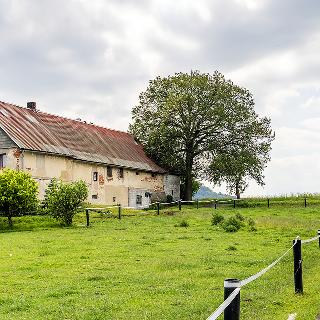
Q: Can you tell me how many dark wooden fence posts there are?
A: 12